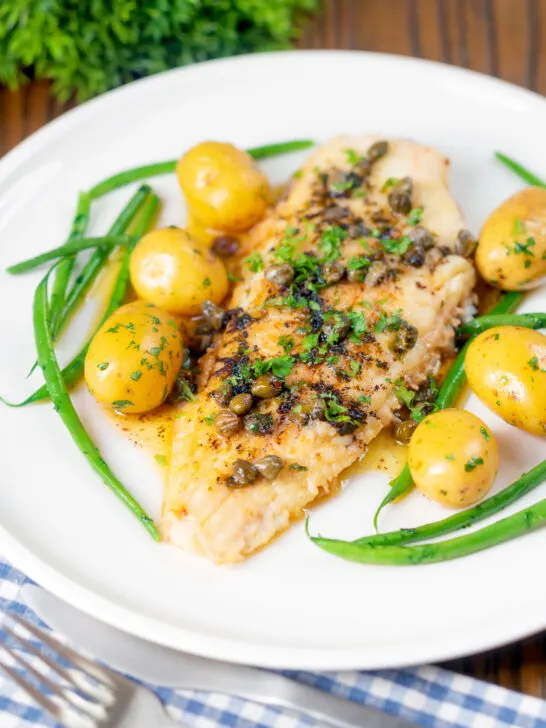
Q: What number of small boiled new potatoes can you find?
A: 6